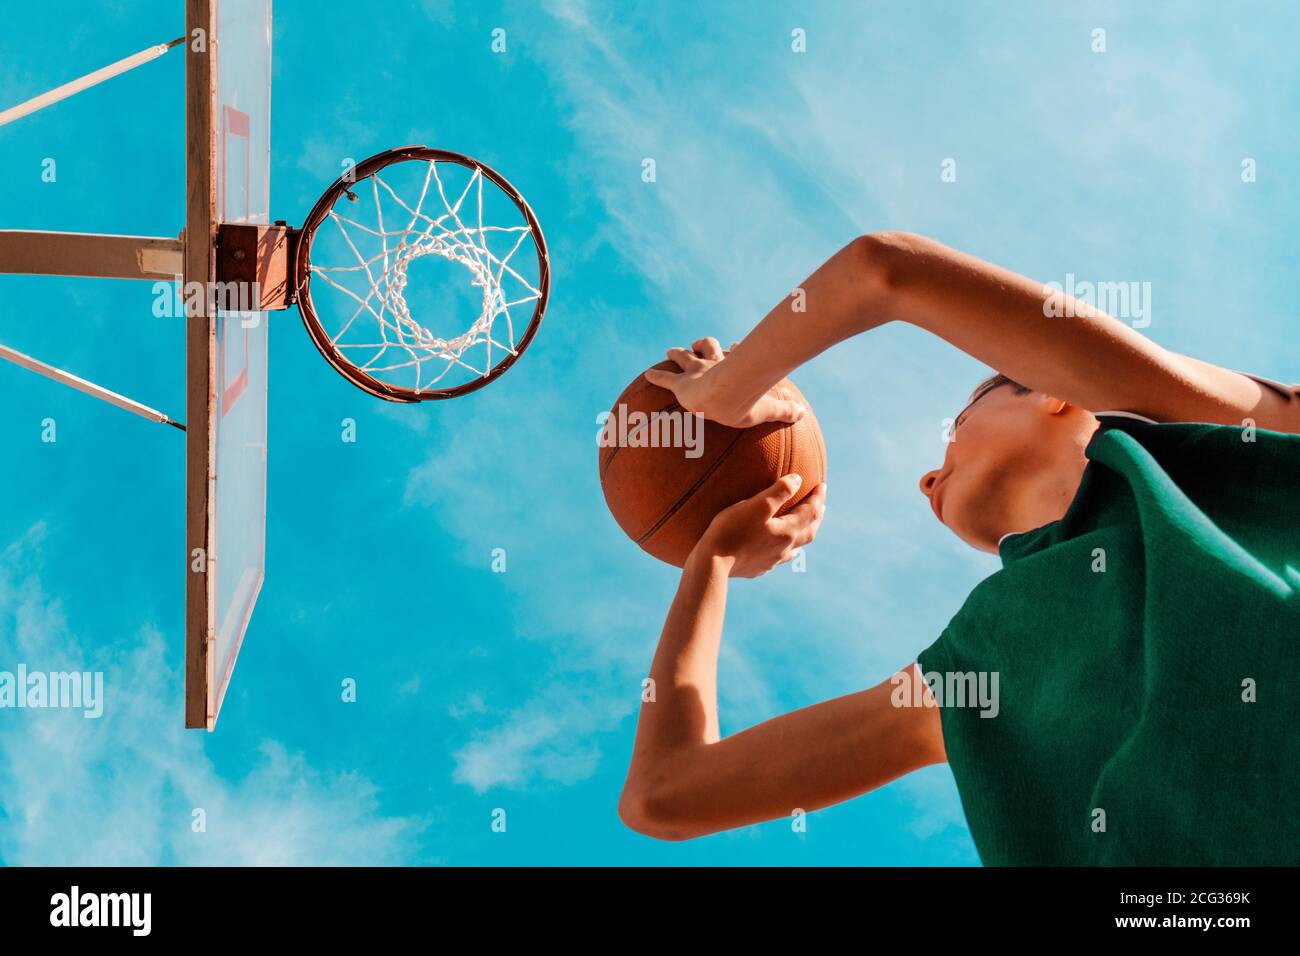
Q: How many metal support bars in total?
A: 3